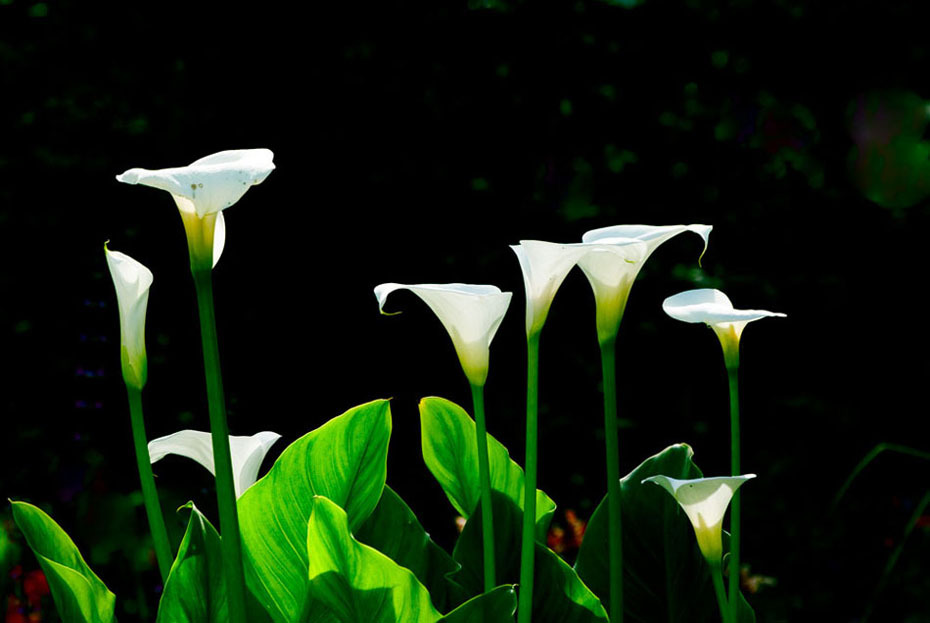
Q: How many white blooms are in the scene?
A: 8